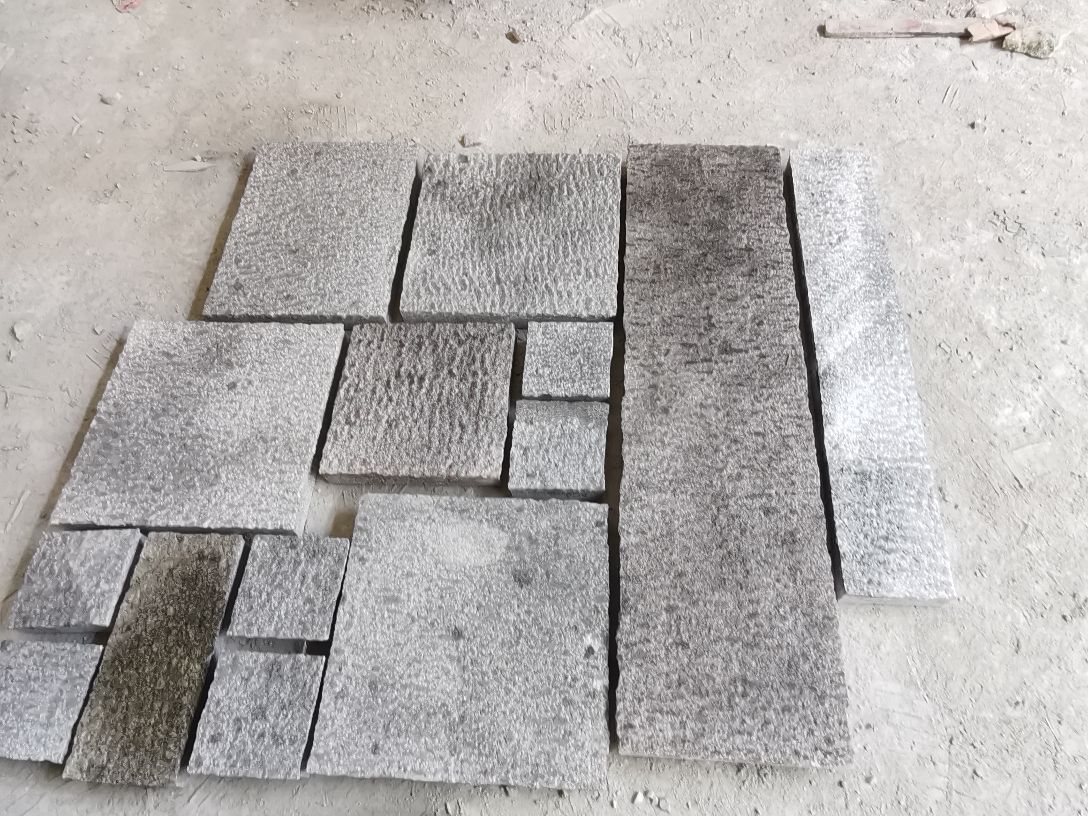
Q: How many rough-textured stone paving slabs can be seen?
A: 14